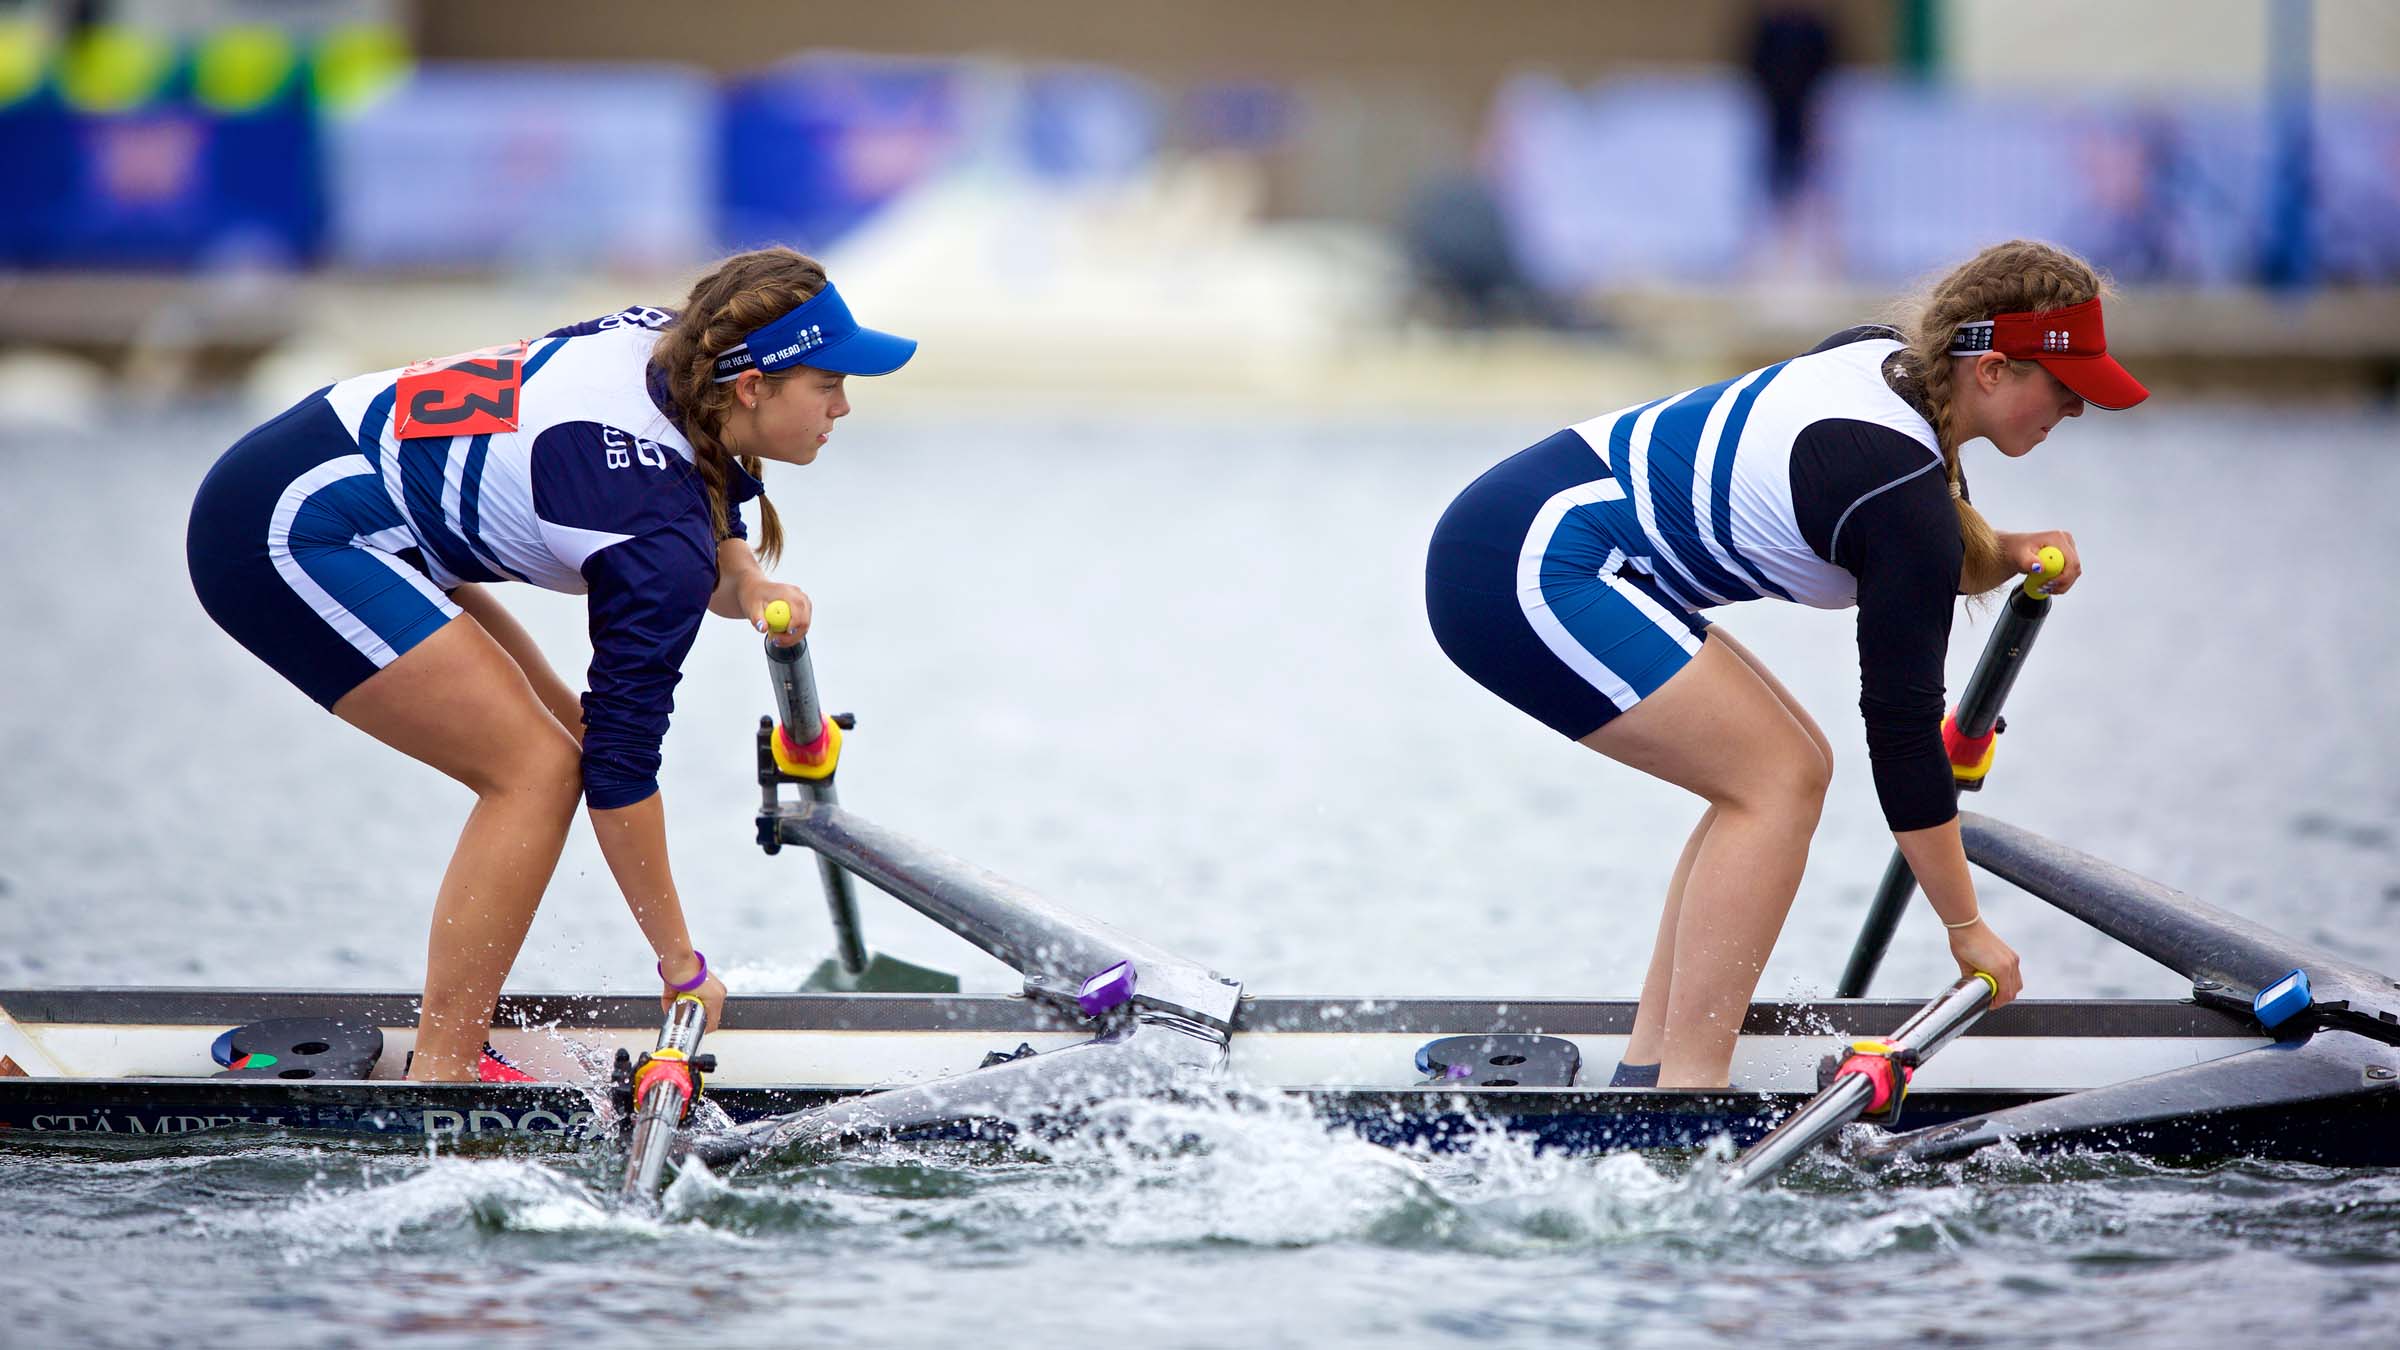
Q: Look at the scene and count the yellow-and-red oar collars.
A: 4